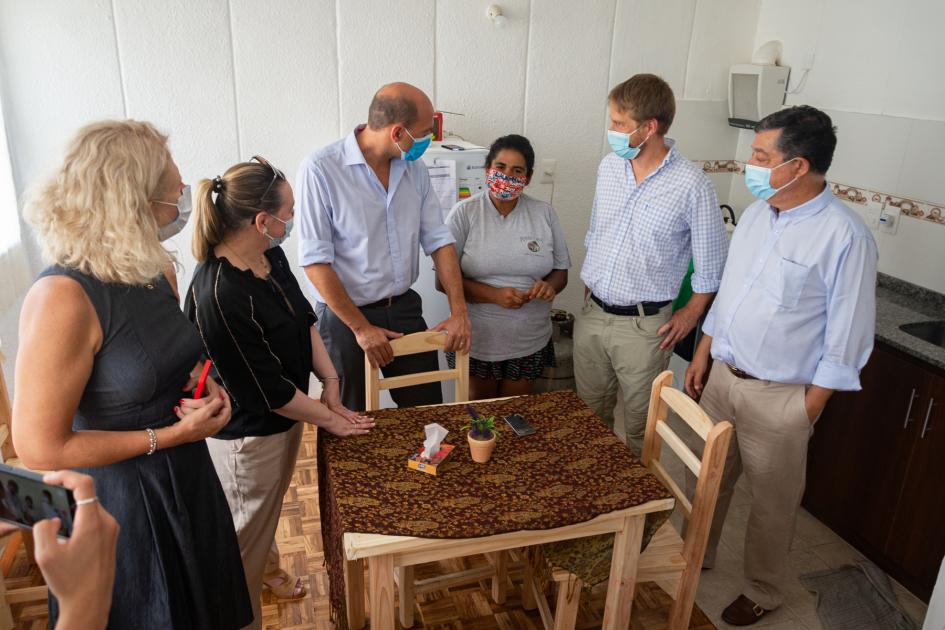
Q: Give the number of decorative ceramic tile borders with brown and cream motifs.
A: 1